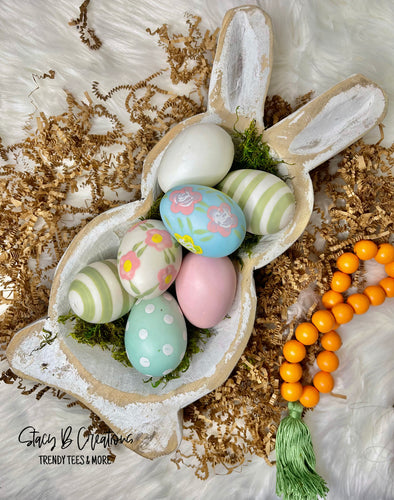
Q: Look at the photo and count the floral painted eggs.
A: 2